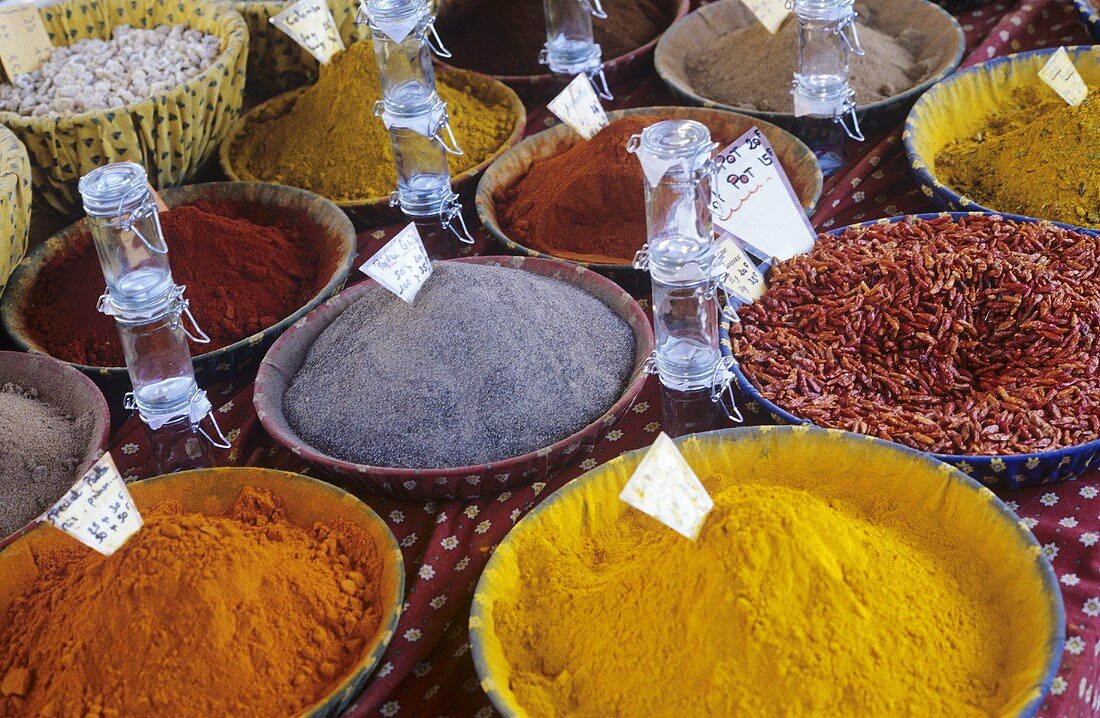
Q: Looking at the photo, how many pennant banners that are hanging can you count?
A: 0